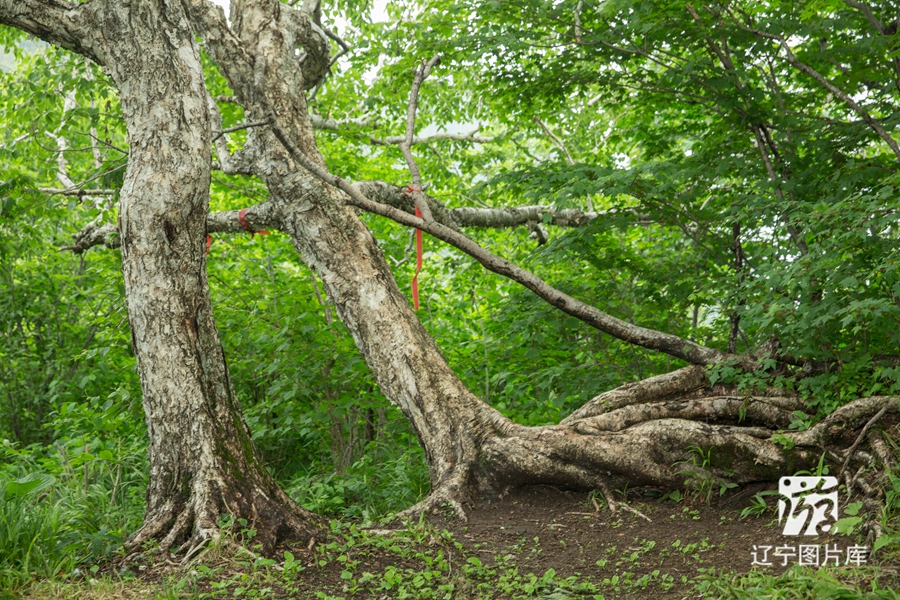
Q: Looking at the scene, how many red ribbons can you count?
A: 3